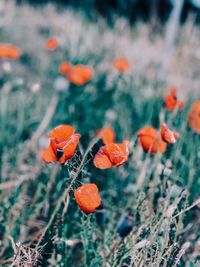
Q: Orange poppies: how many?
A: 13